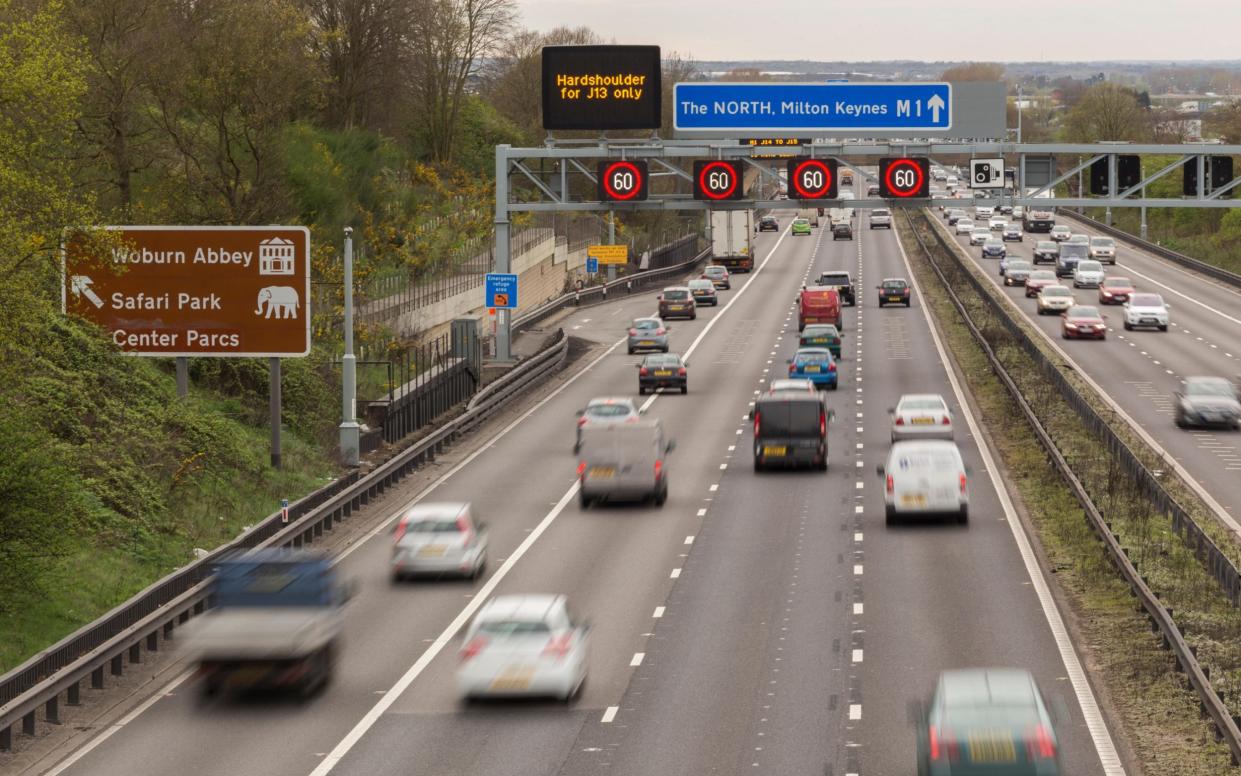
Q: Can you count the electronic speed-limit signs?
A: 4